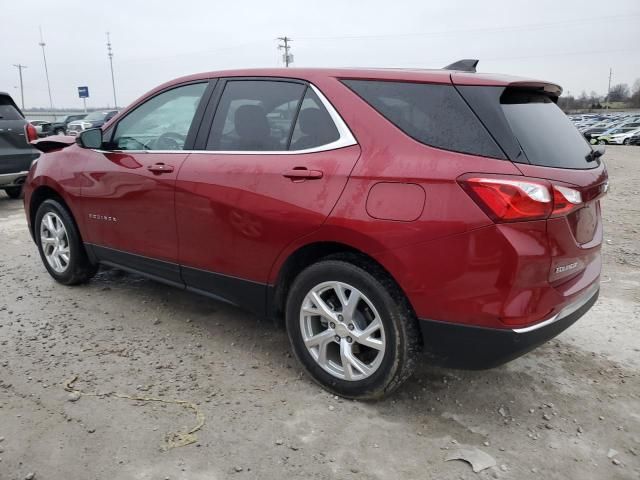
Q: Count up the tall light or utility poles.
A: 5